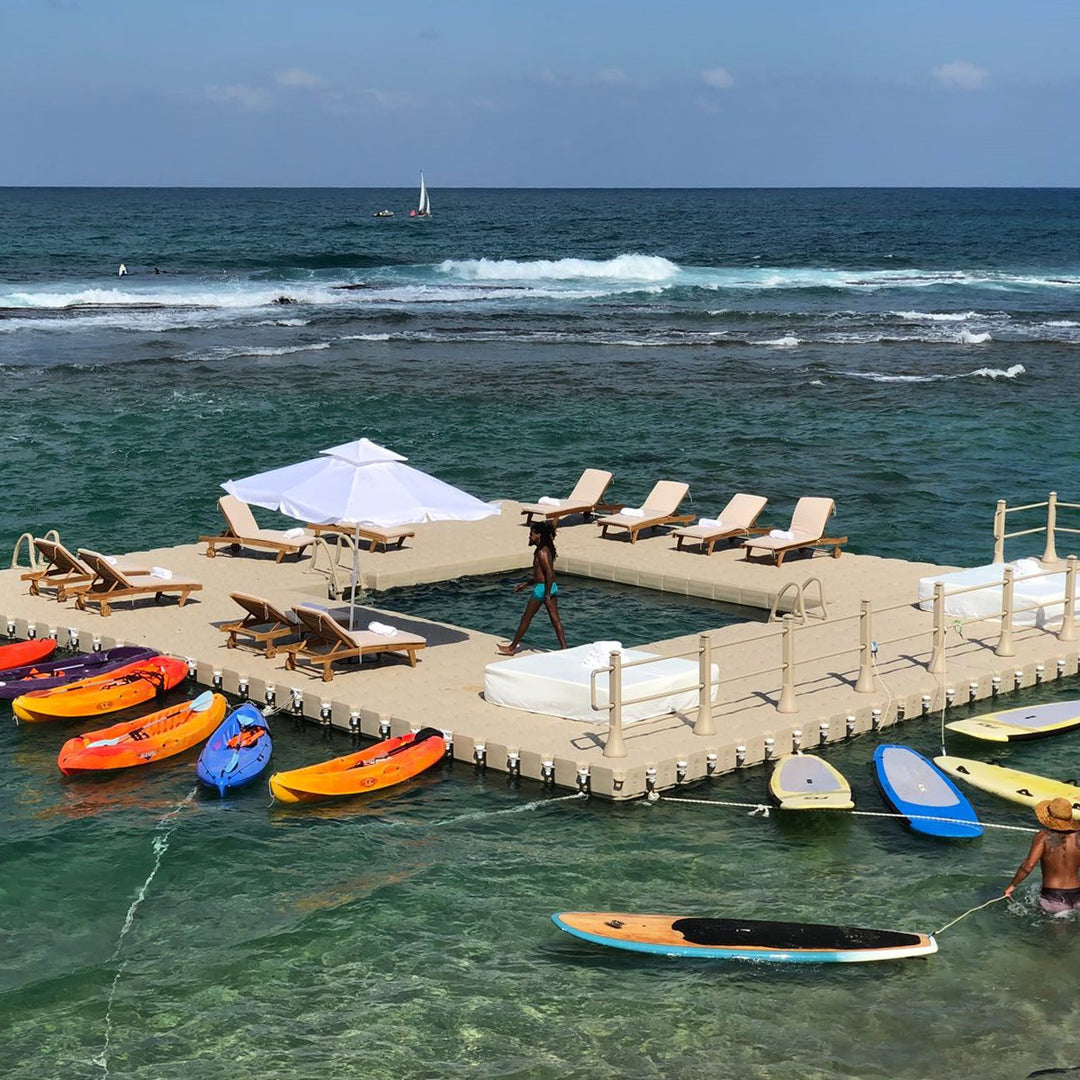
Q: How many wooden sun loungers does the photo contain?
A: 10